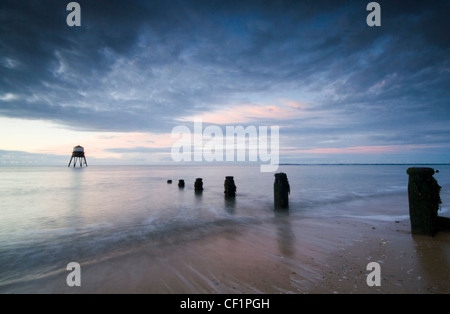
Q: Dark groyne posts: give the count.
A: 6